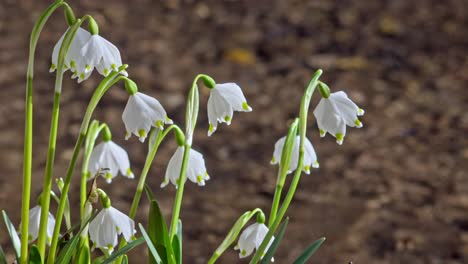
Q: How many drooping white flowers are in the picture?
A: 11